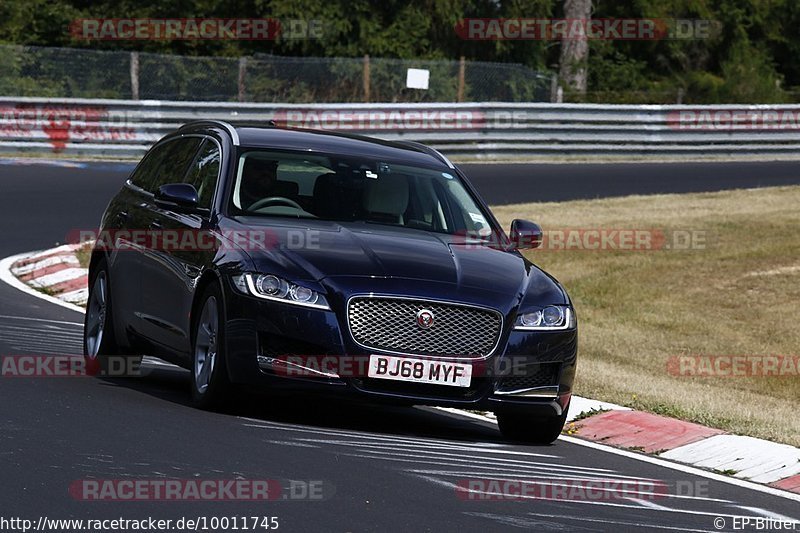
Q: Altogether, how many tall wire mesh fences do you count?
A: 1